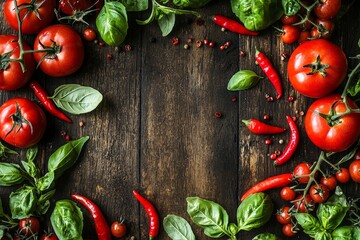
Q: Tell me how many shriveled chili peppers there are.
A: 0